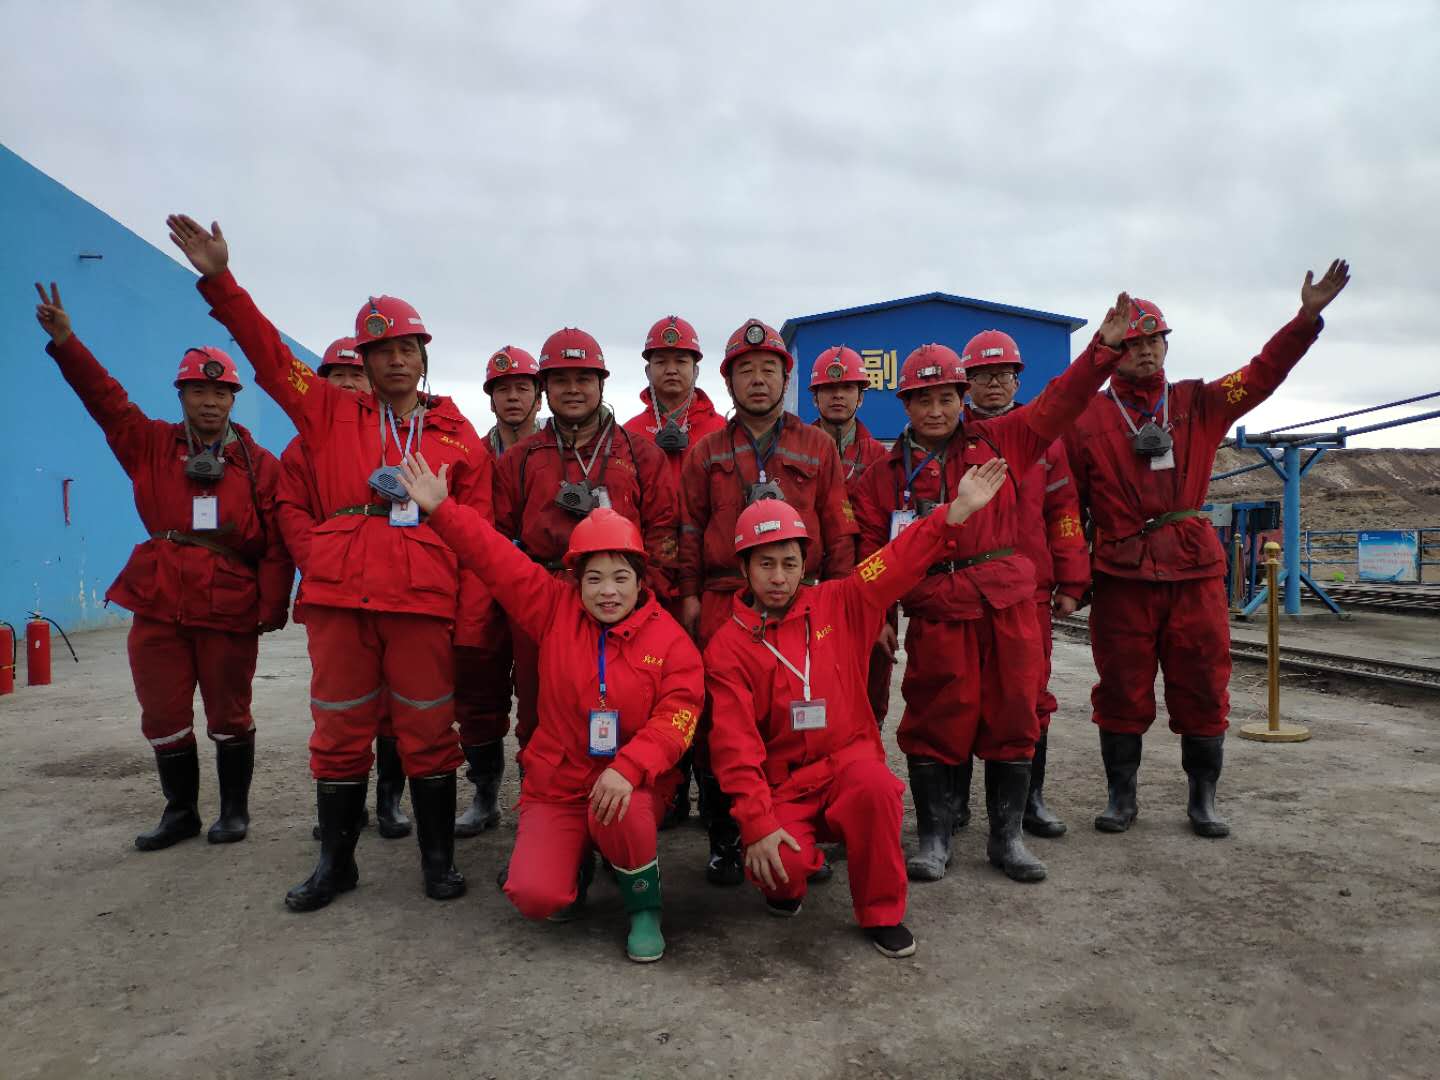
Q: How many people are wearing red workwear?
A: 13